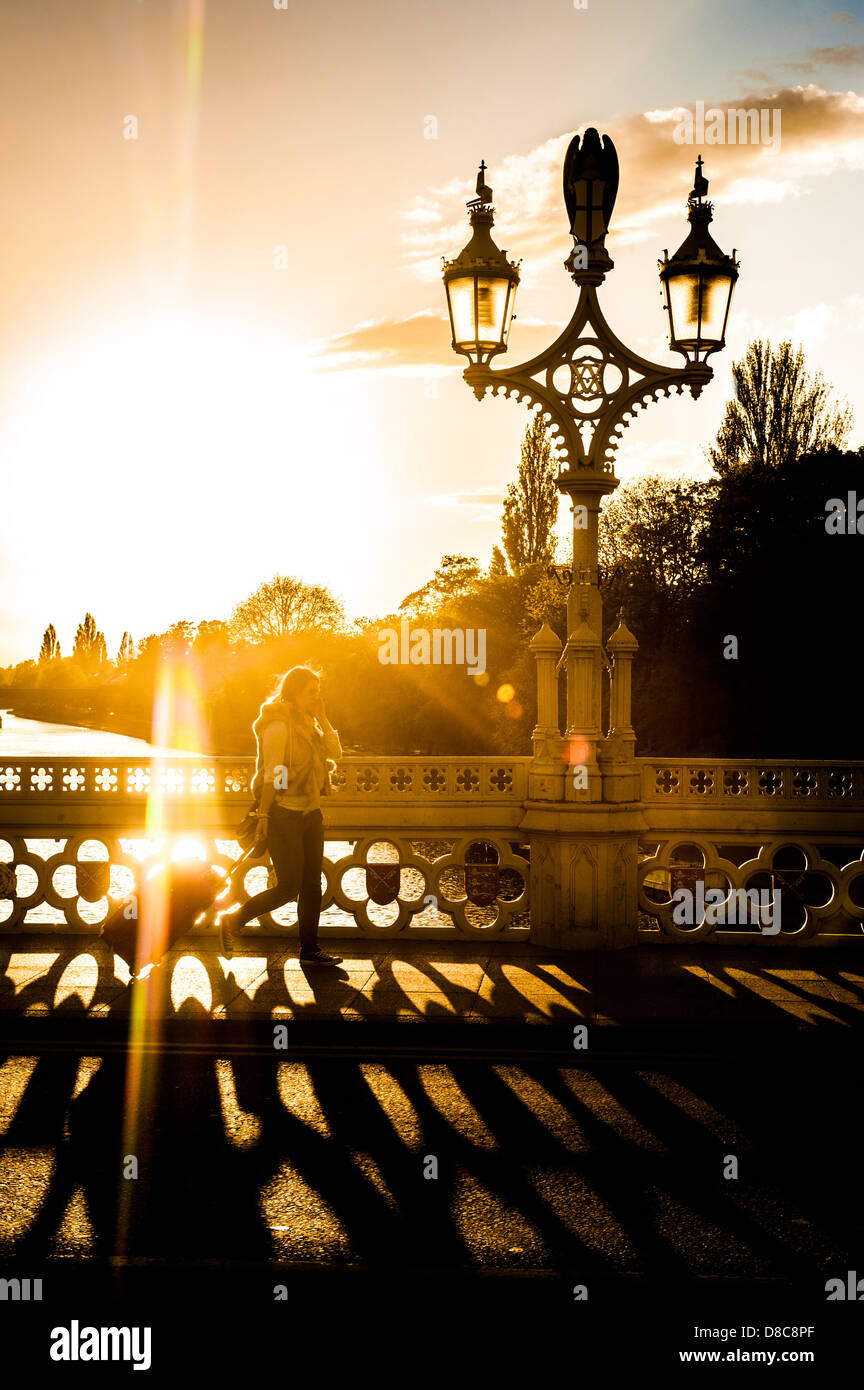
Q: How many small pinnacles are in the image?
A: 3